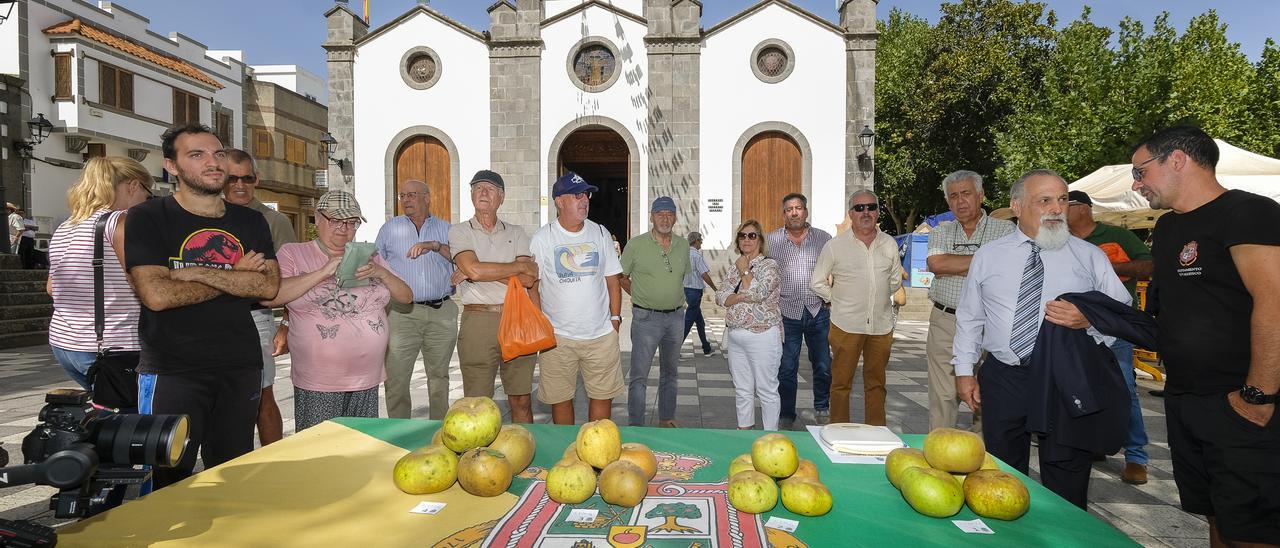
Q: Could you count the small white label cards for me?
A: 4